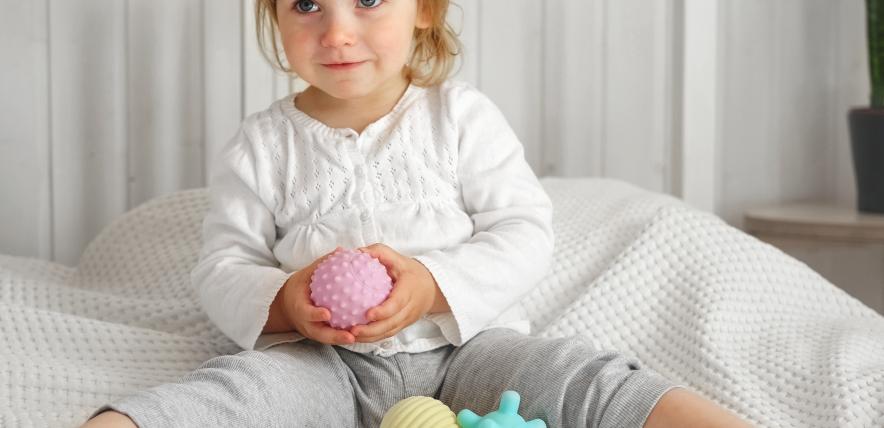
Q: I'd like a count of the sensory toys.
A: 3